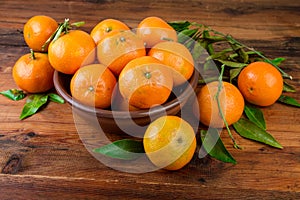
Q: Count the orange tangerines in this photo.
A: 12